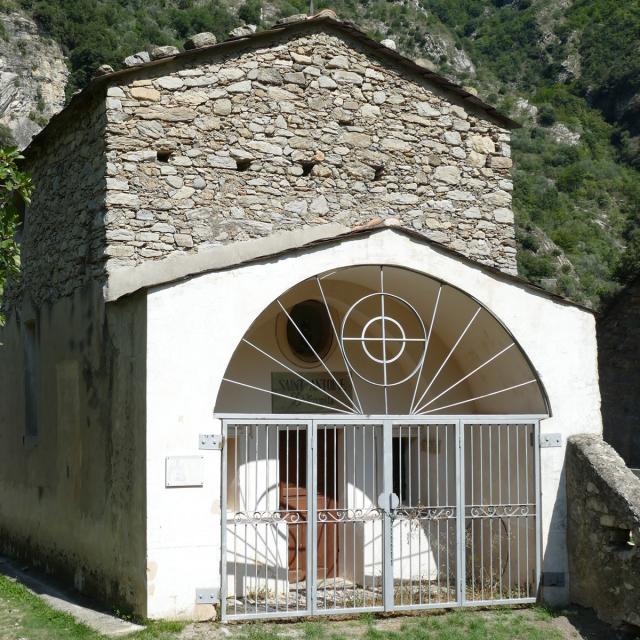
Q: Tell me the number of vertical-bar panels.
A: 4